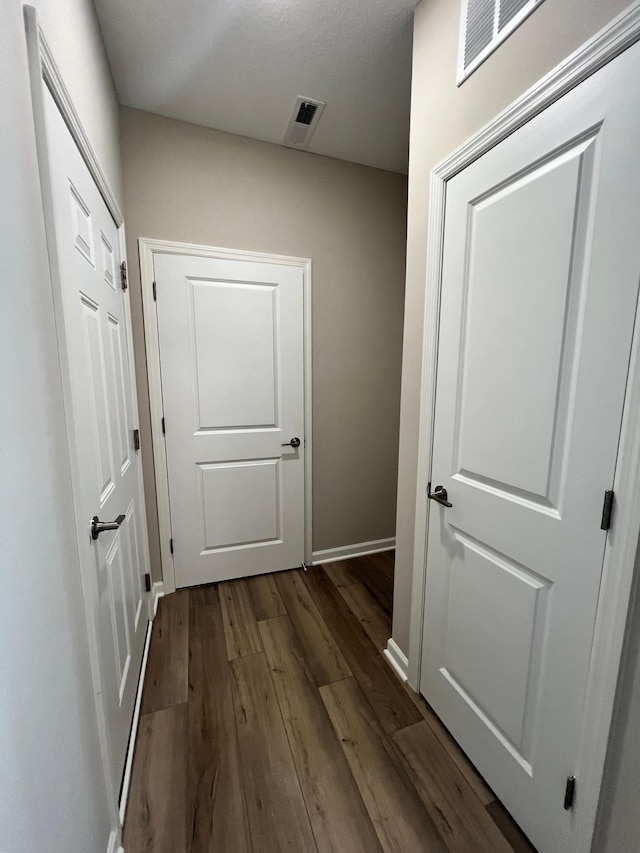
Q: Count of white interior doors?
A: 3